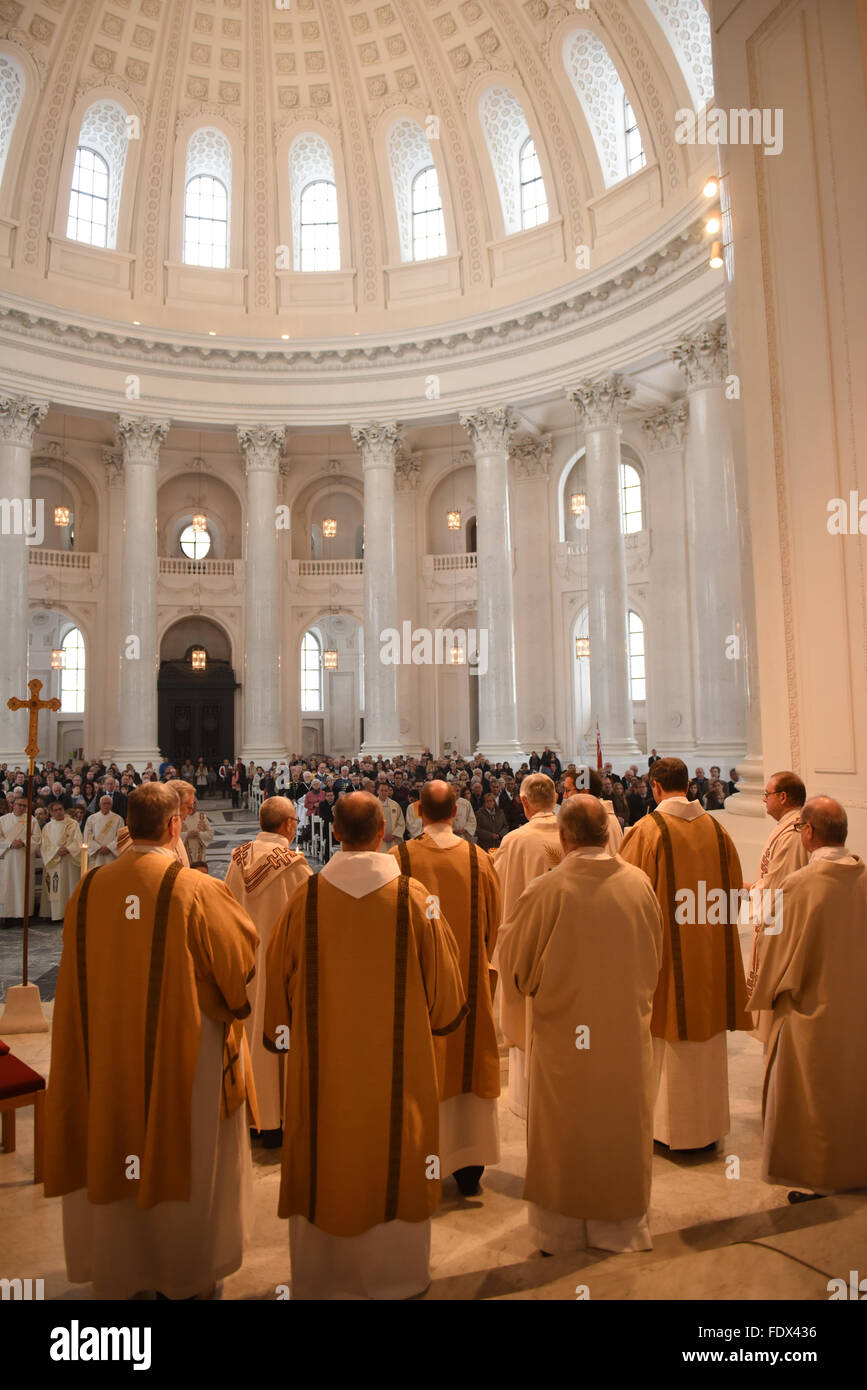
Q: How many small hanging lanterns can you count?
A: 10